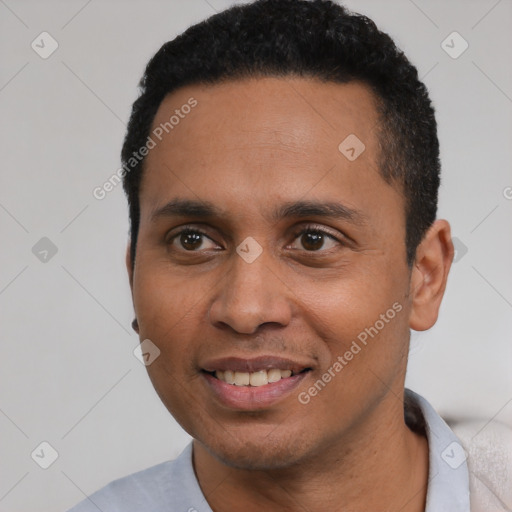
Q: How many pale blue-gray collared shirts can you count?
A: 1